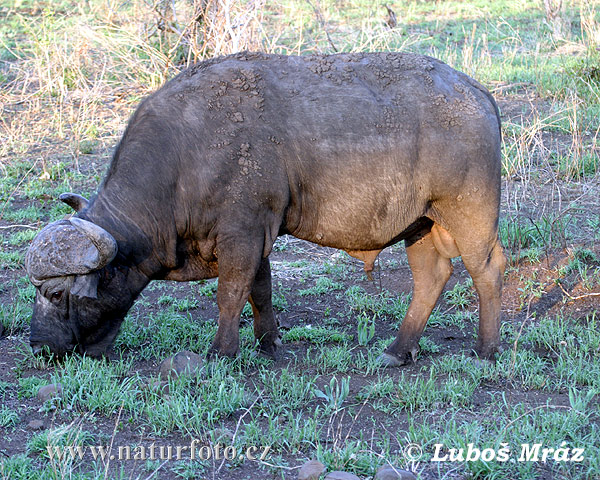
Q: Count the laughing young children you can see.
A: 0